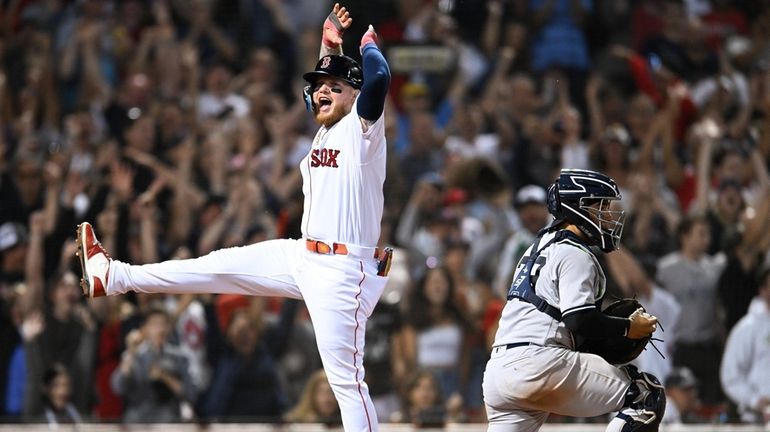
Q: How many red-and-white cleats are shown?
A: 1